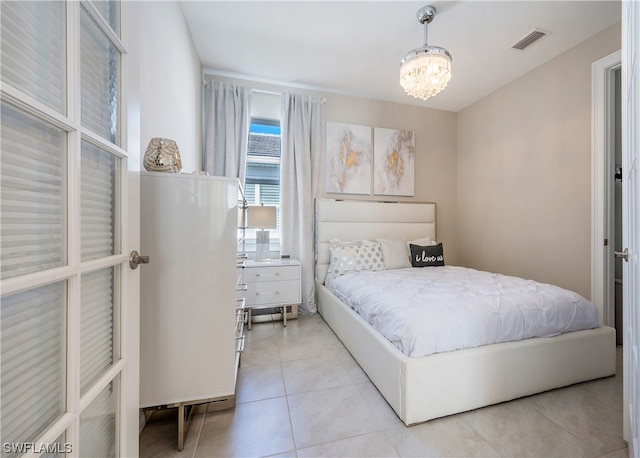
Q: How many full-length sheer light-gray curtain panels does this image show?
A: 2